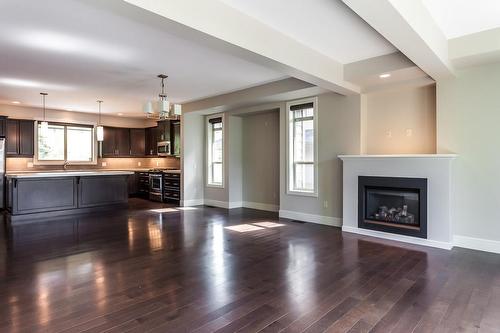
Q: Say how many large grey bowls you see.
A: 0